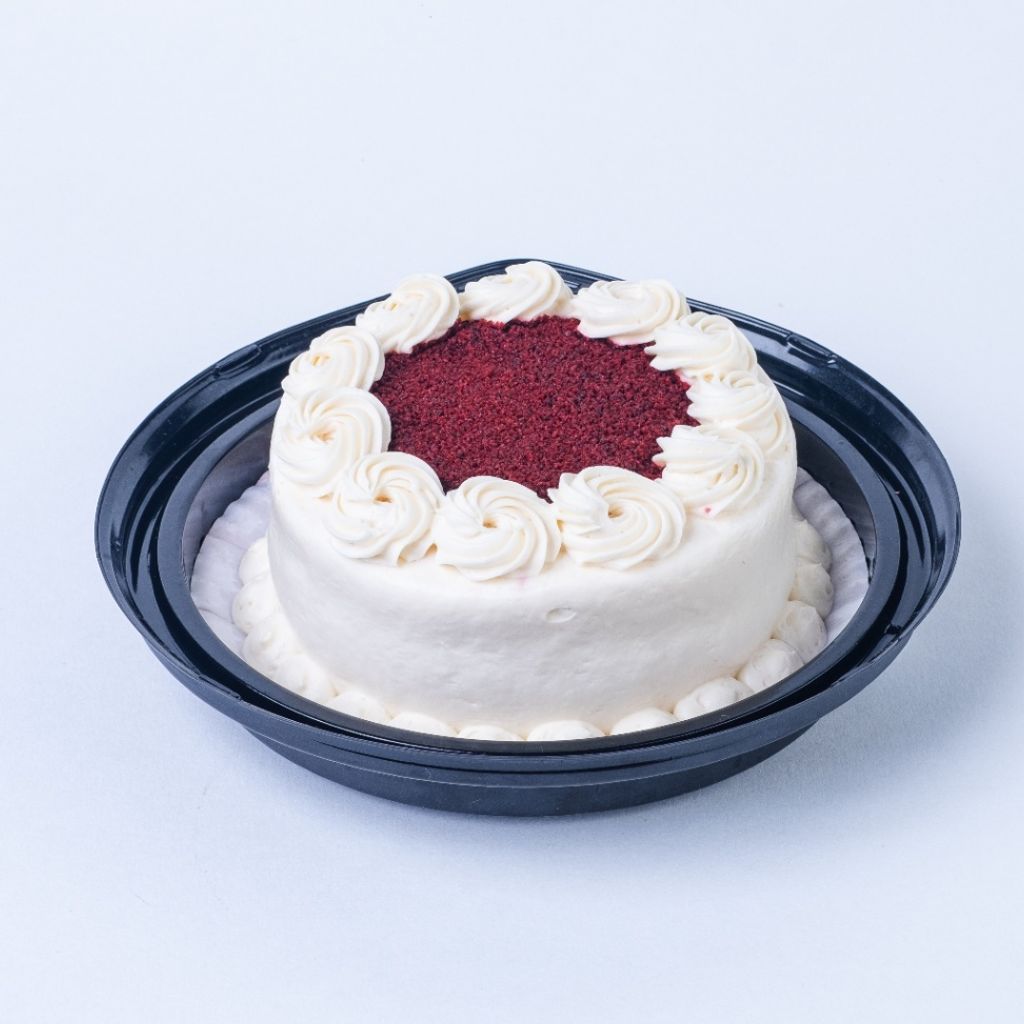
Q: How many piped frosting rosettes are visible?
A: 11